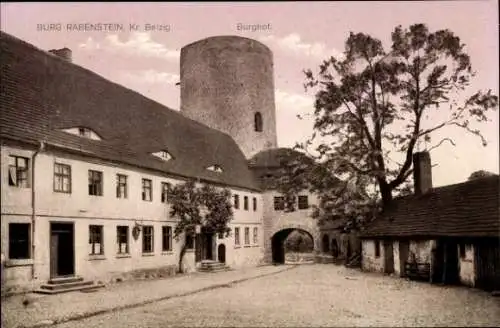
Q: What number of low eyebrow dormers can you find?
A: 3